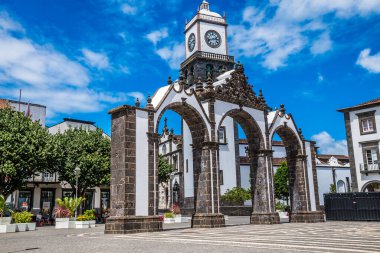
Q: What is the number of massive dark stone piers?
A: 4